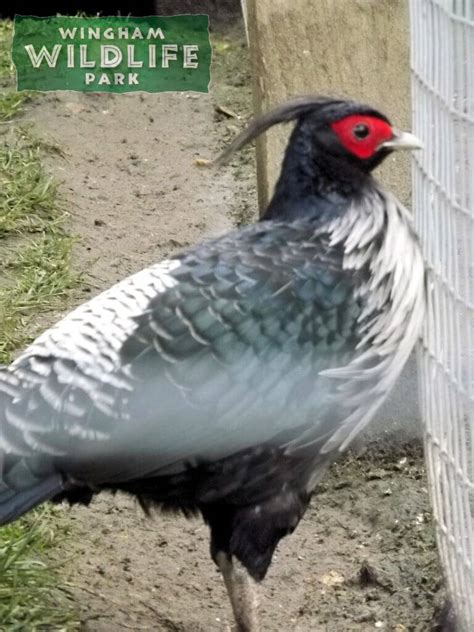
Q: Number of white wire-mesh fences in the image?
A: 1